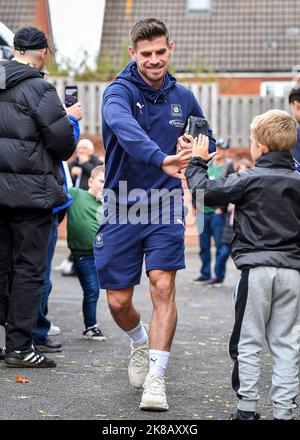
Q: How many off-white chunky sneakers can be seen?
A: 2